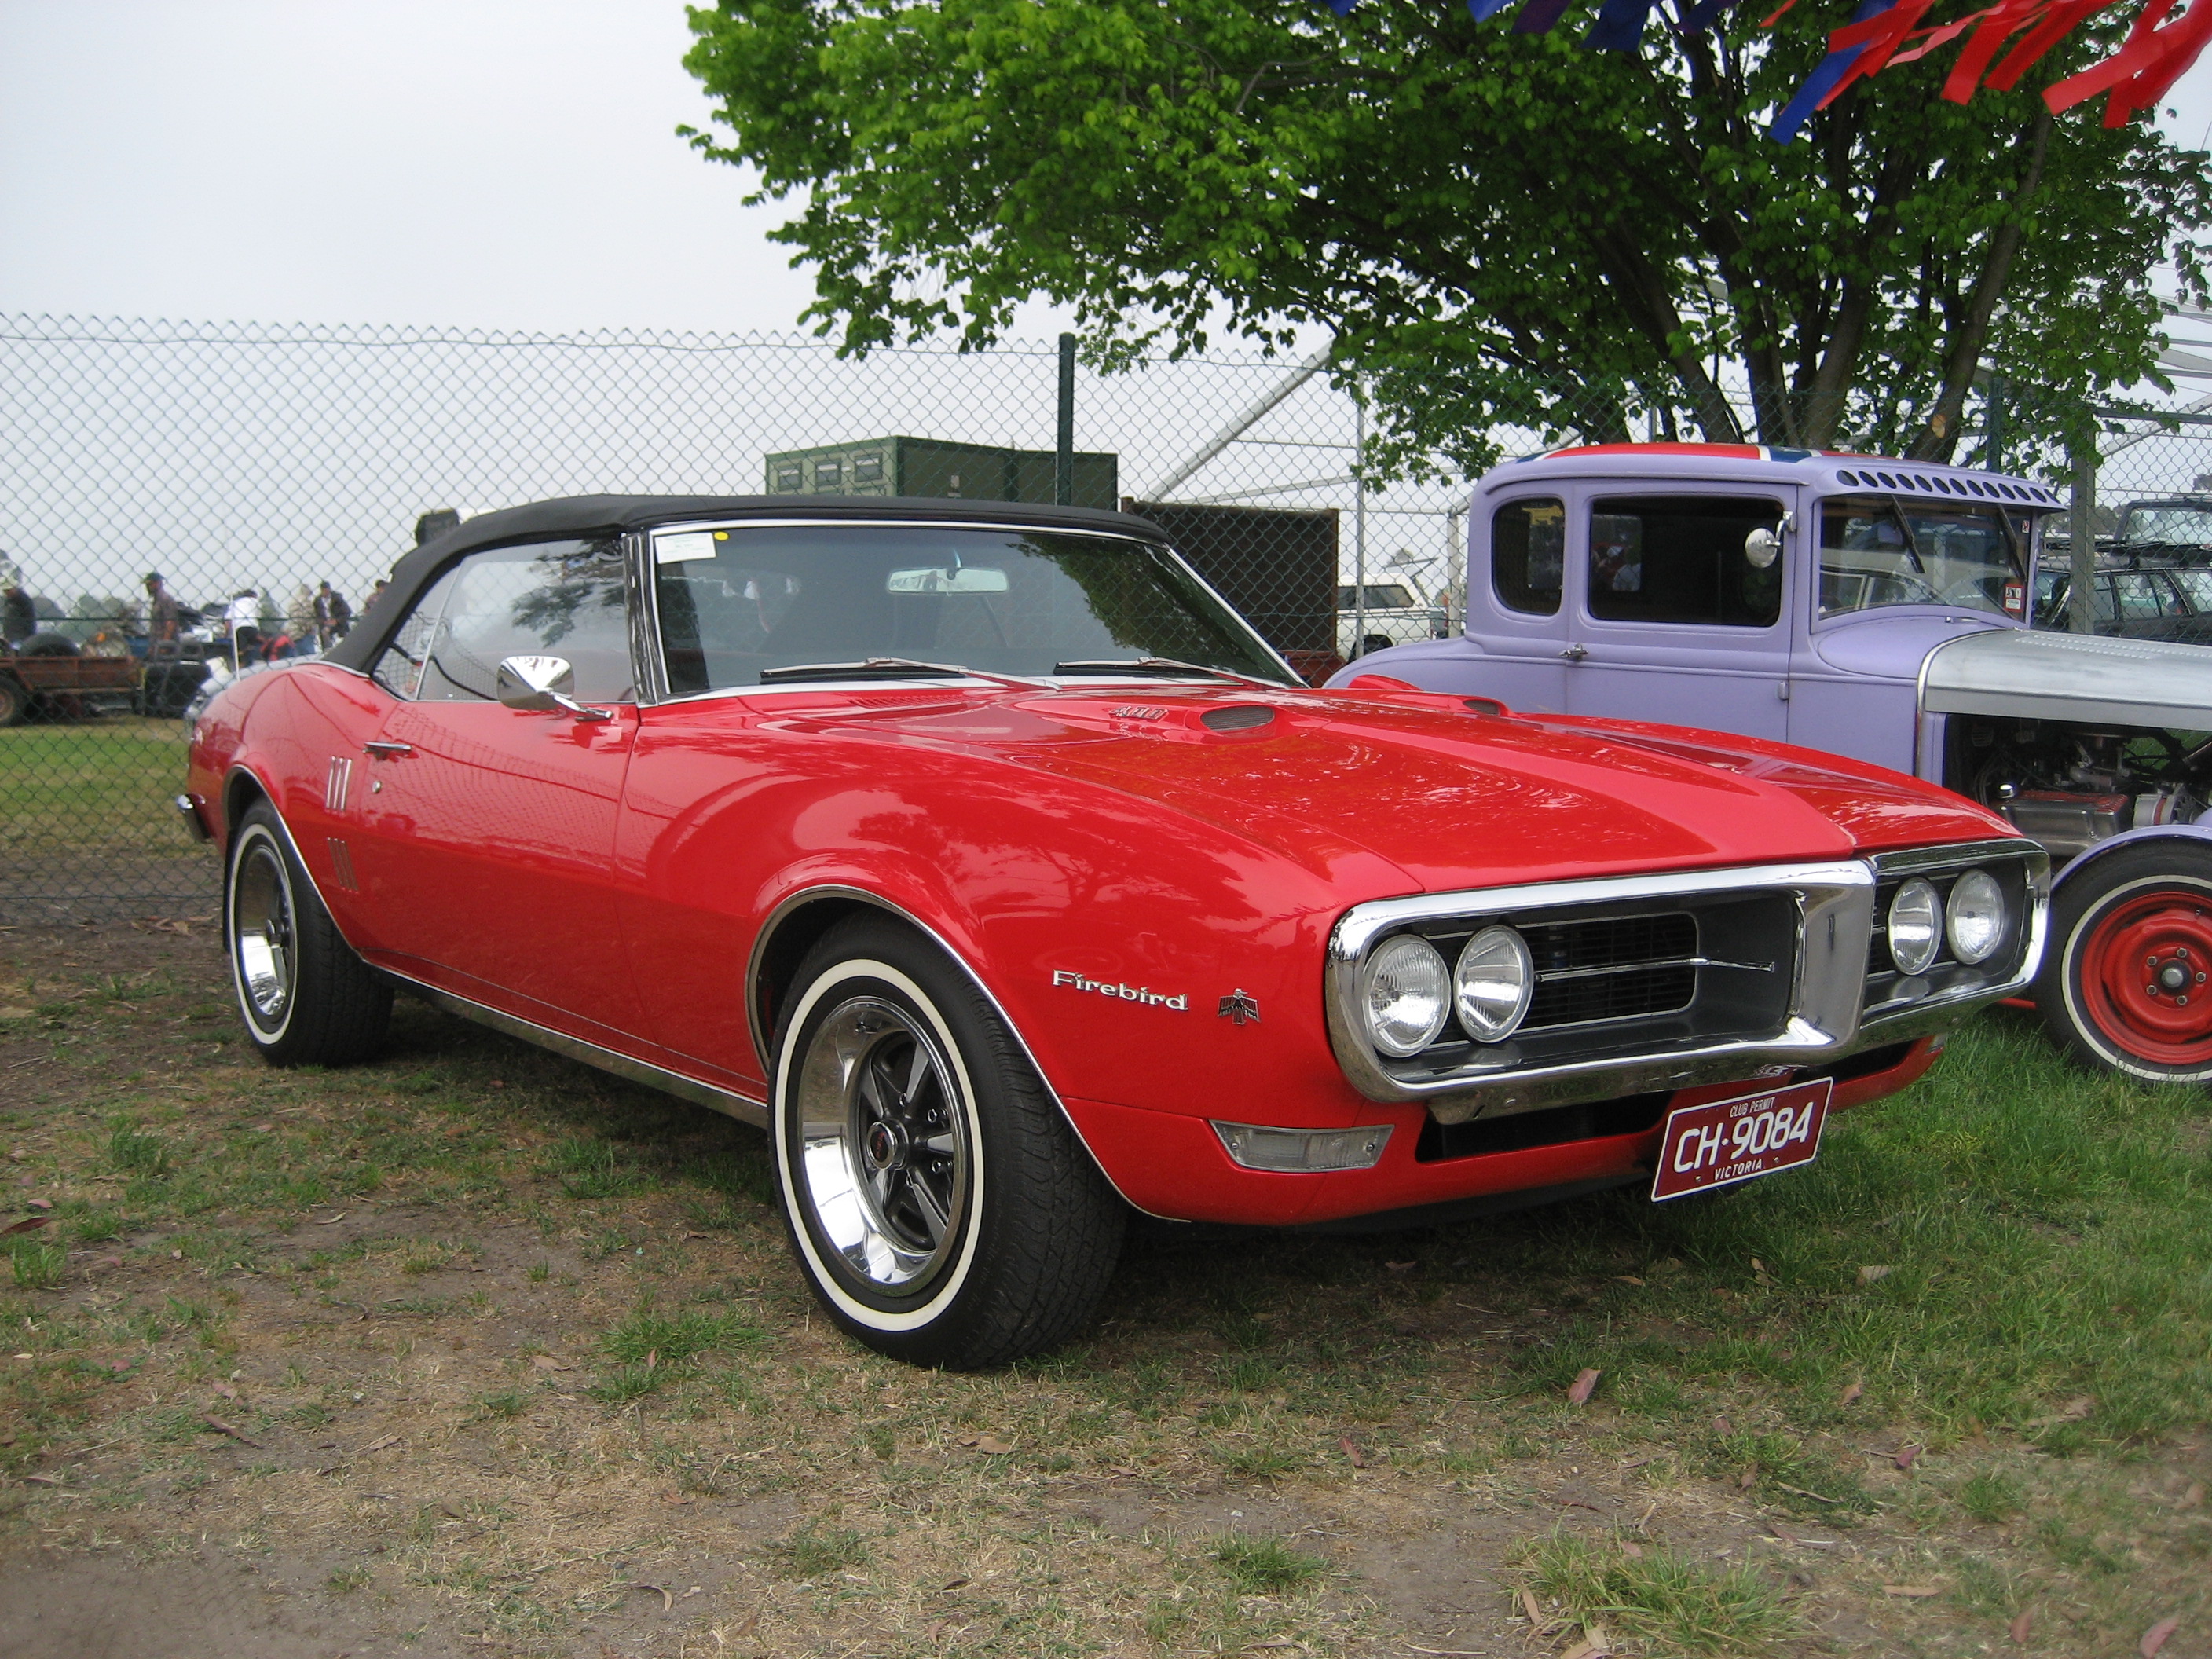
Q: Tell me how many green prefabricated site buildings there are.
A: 1